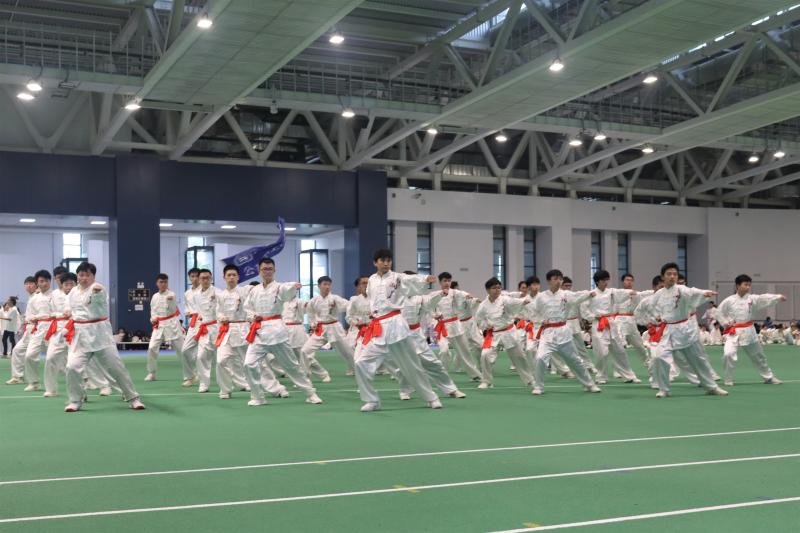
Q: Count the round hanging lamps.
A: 15